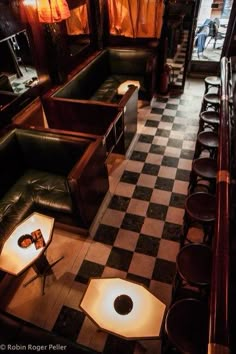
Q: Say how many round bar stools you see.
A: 8